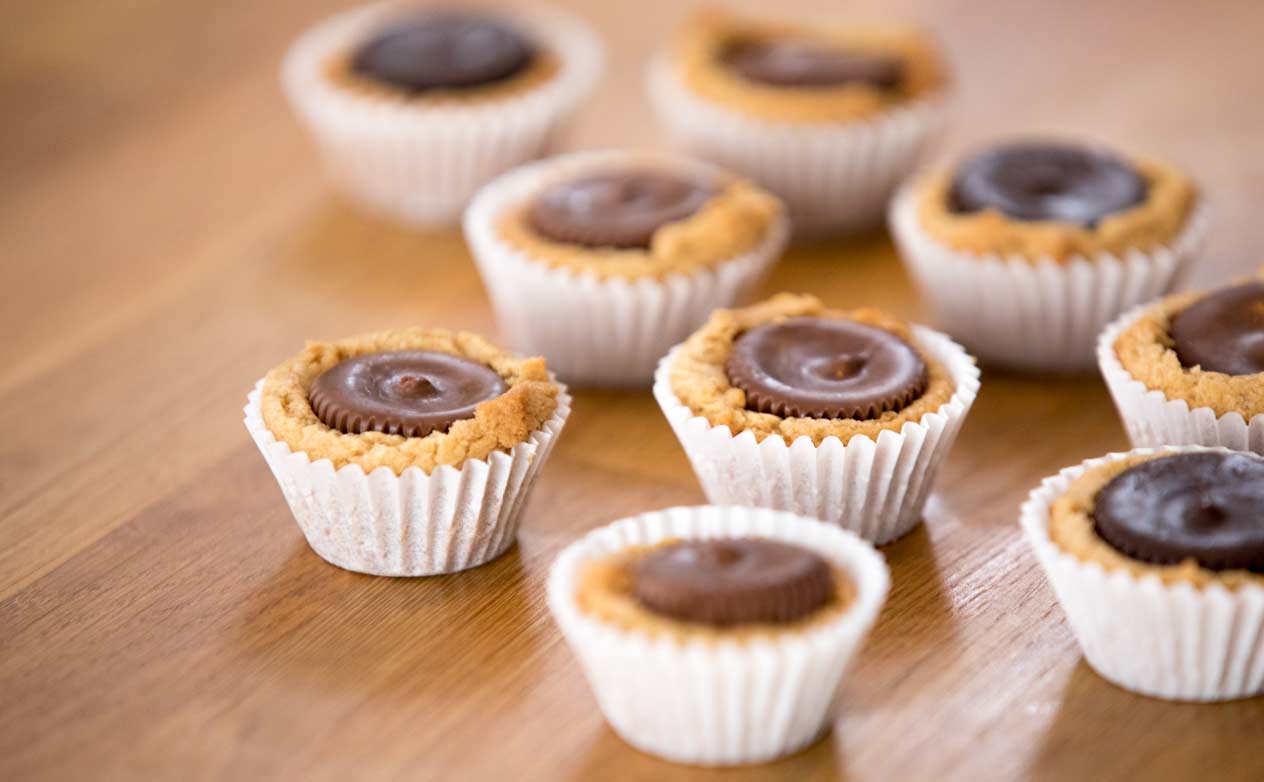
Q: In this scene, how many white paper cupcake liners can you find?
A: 9